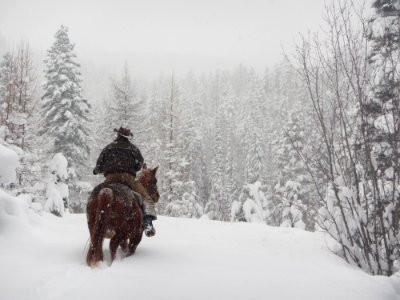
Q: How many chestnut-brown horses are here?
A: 1